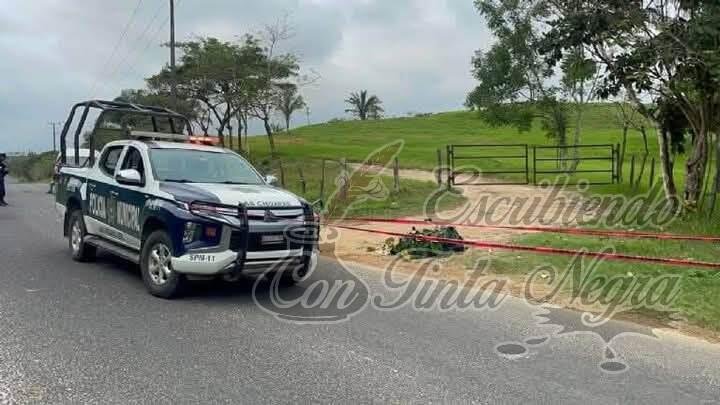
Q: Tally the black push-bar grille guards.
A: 1